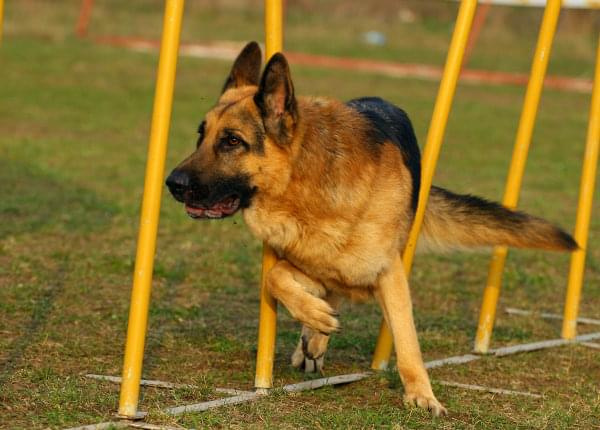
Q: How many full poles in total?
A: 5